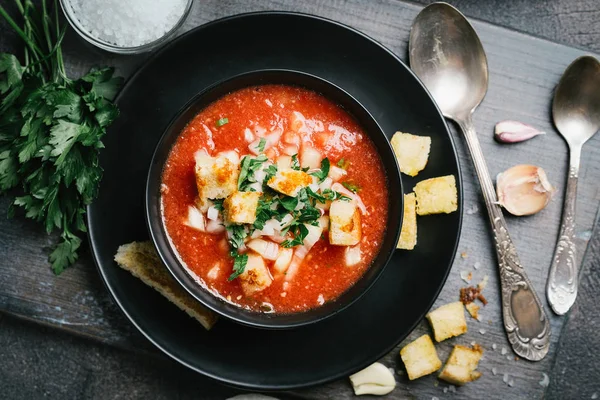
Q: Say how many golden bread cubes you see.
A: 11